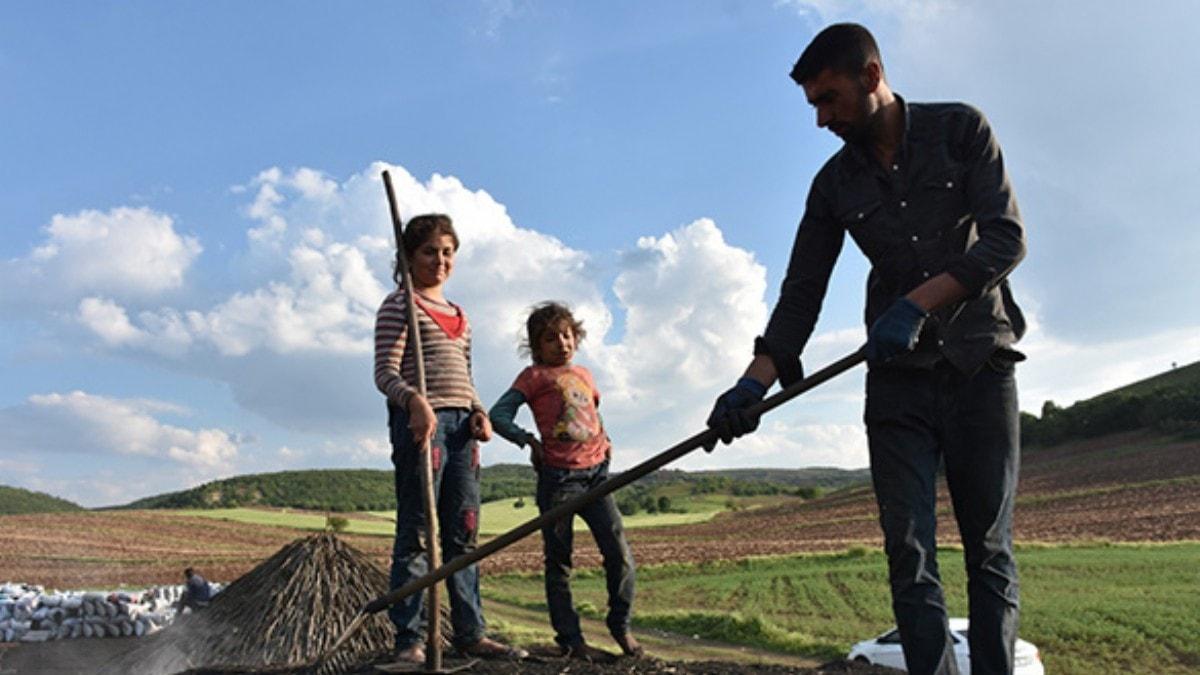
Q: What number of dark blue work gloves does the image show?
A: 2